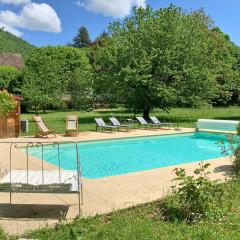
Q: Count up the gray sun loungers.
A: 4